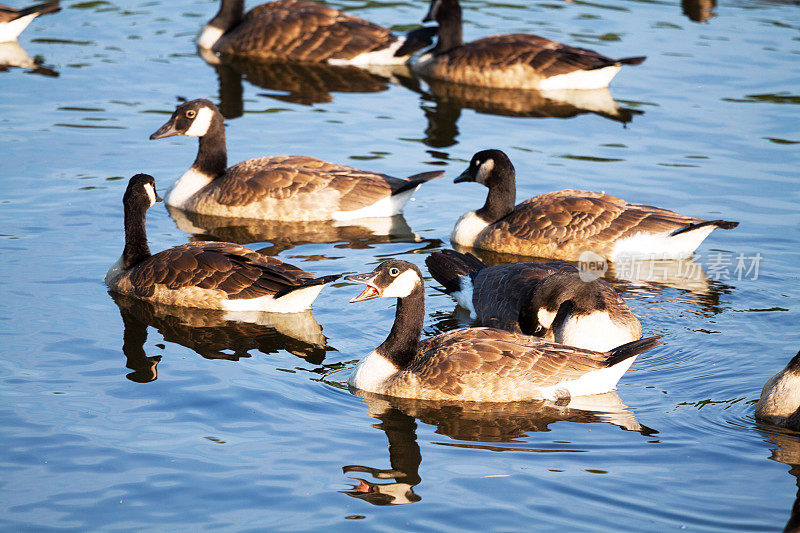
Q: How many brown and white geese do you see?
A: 9